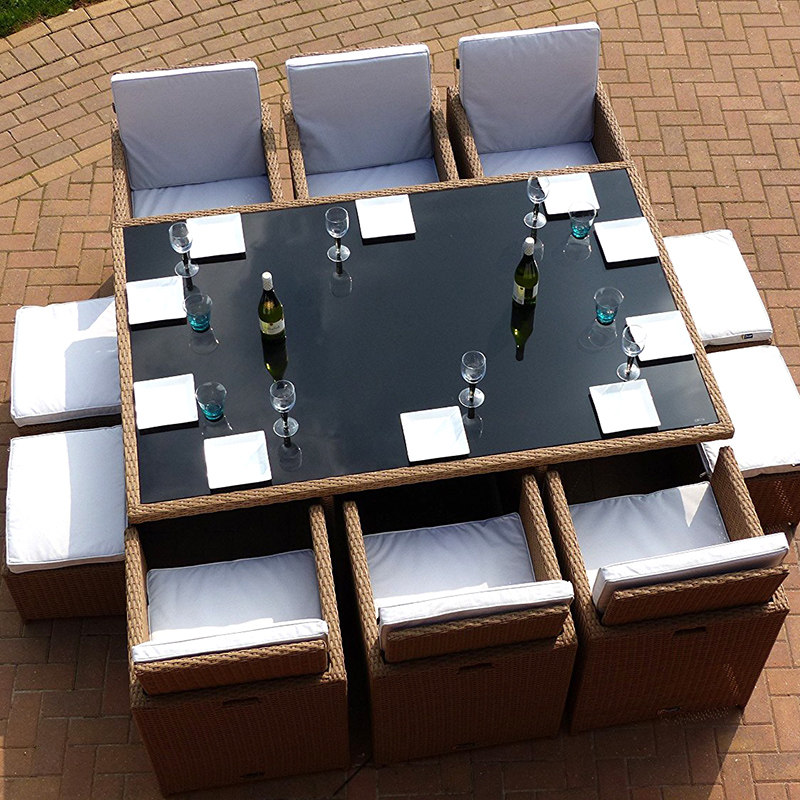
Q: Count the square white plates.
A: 10